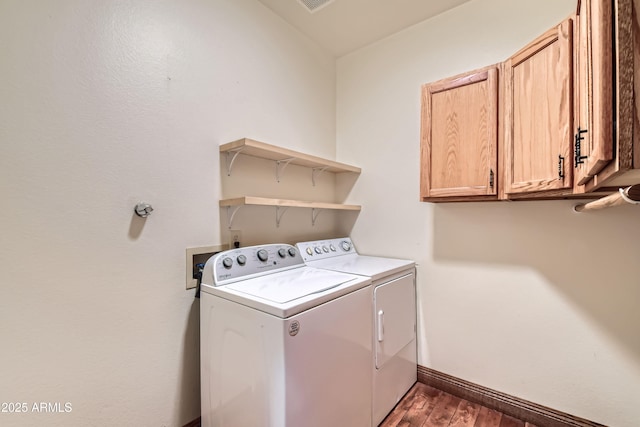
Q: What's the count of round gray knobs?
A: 5